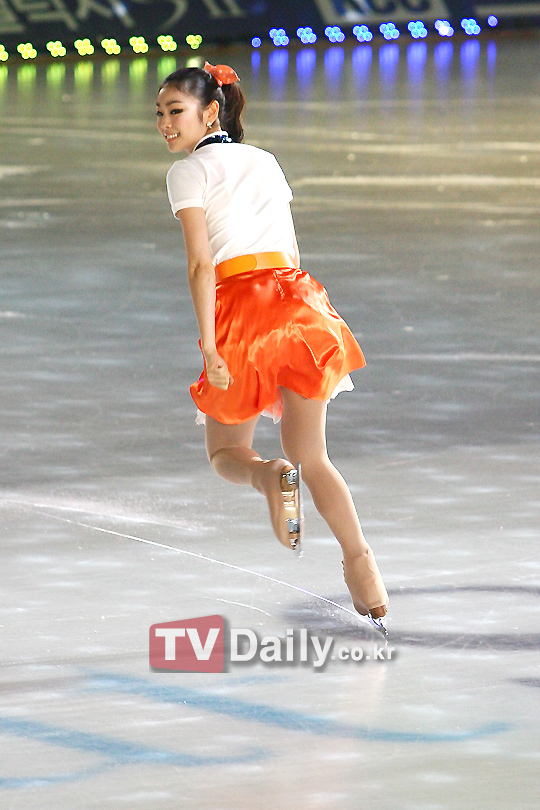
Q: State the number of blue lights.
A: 10